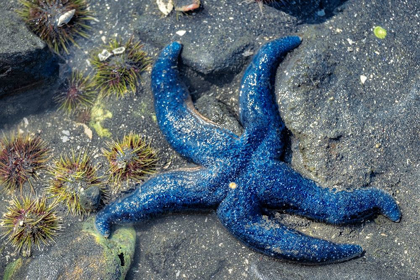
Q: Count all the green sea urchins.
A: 7